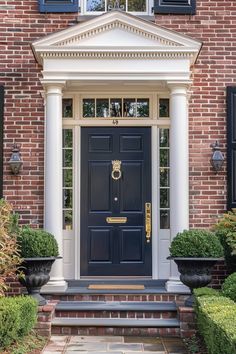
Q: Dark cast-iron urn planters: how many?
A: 2